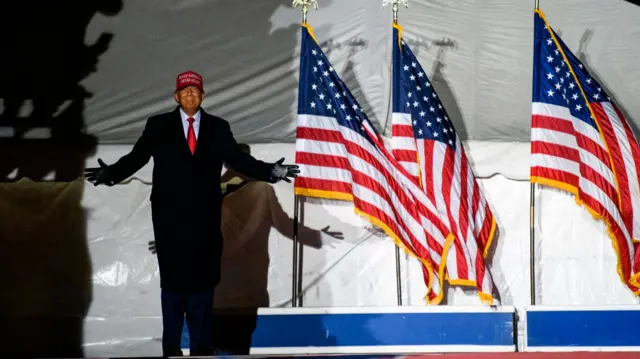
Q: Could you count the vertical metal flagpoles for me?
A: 3